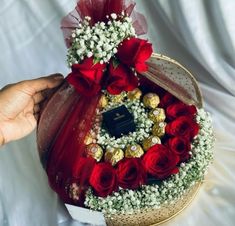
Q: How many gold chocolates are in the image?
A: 11